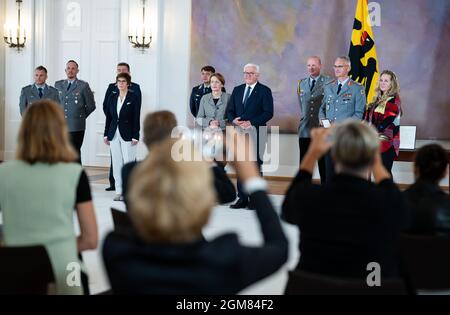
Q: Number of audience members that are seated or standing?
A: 5